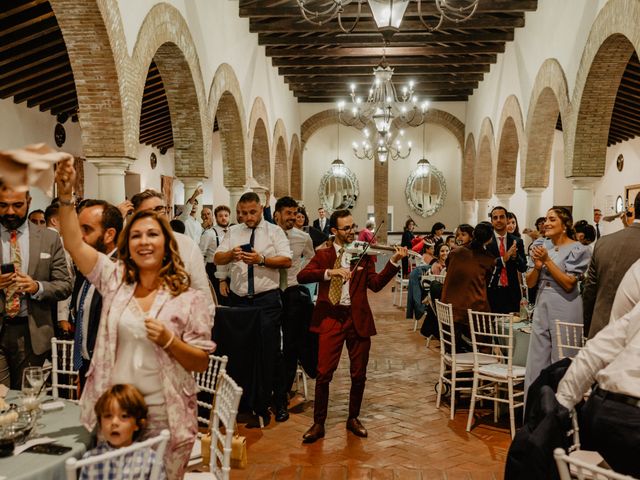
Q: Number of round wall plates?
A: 3